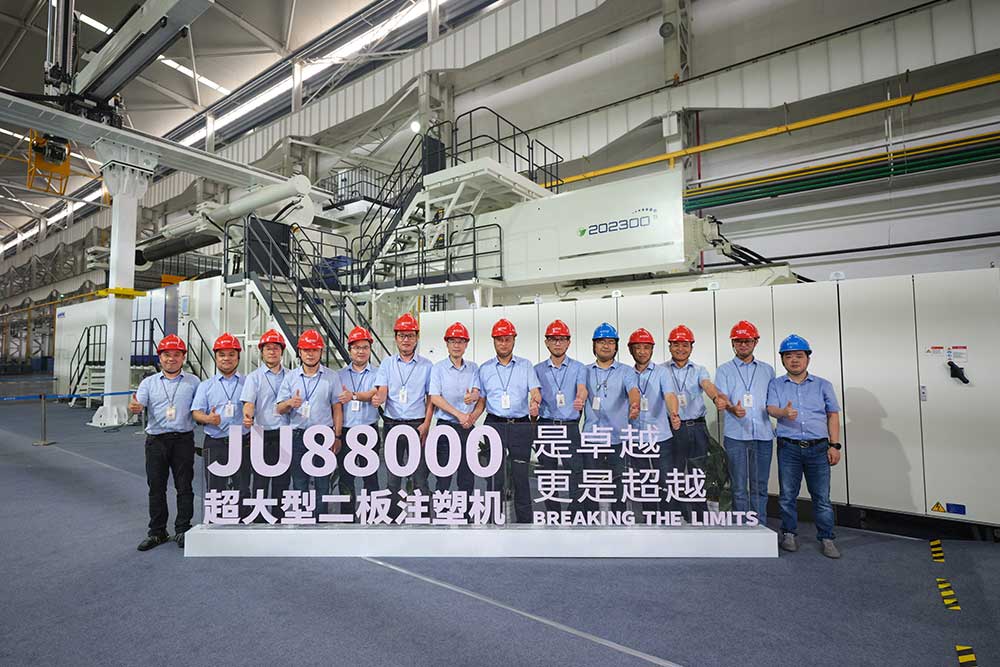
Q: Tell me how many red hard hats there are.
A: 12